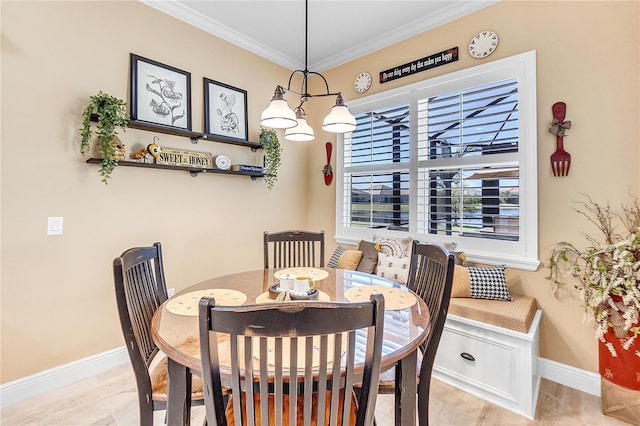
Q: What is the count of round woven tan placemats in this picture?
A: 5